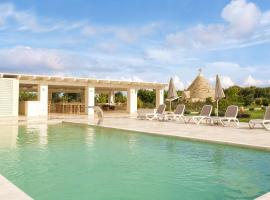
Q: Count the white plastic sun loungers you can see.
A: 5